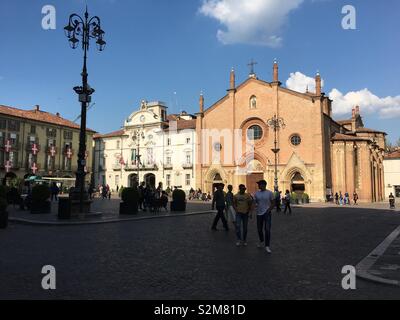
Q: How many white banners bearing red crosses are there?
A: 0